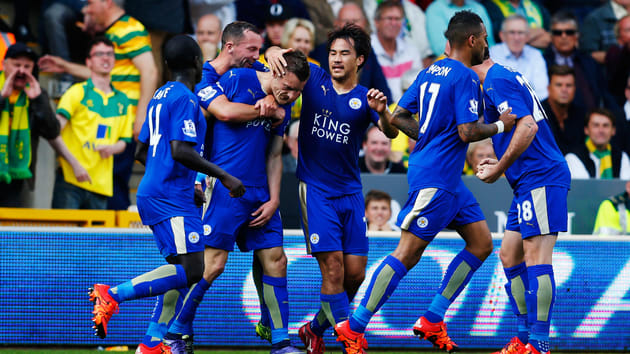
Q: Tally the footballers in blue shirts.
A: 6